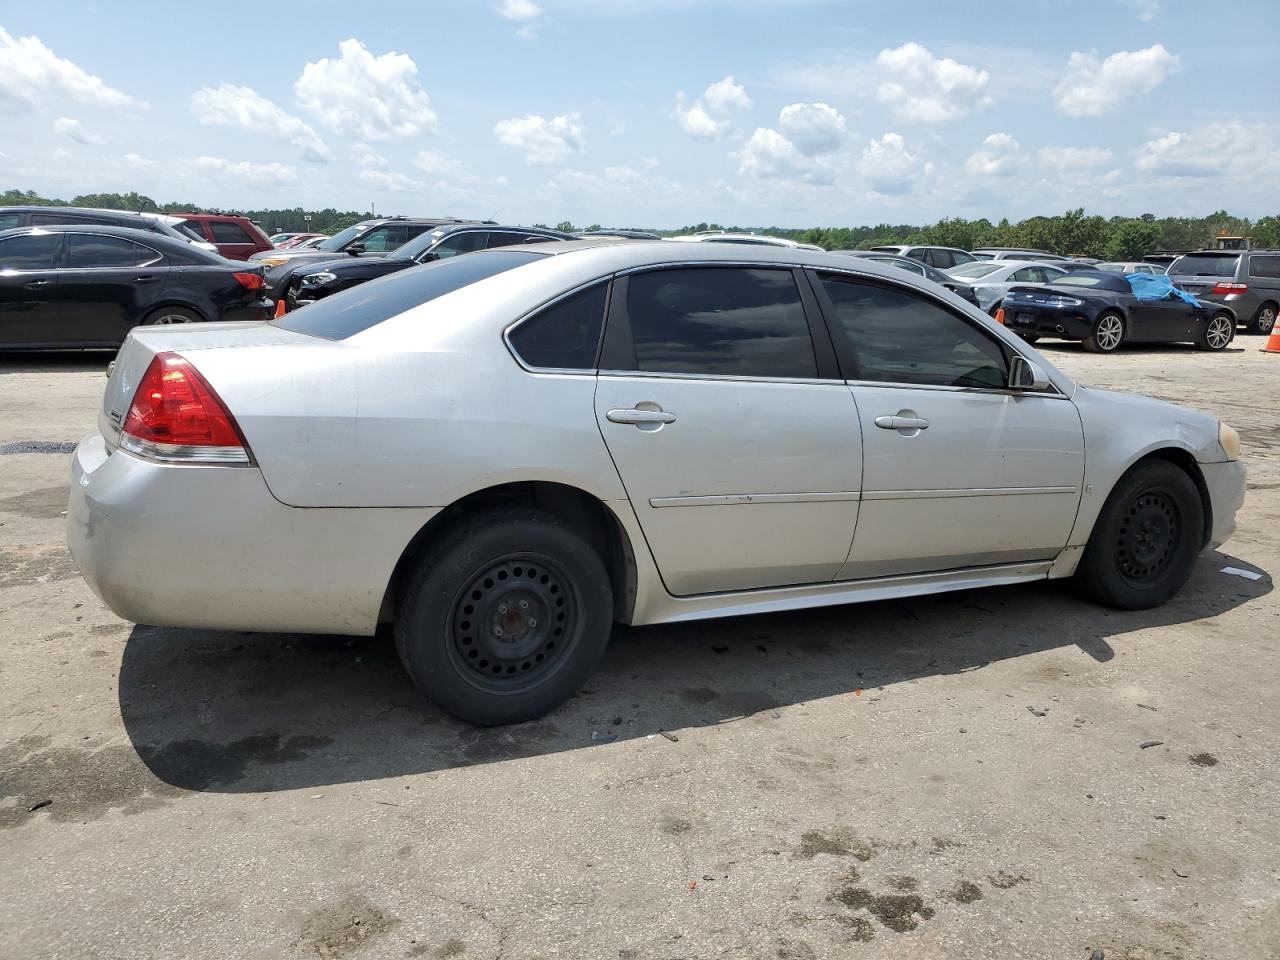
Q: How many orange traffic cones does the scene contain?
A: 3